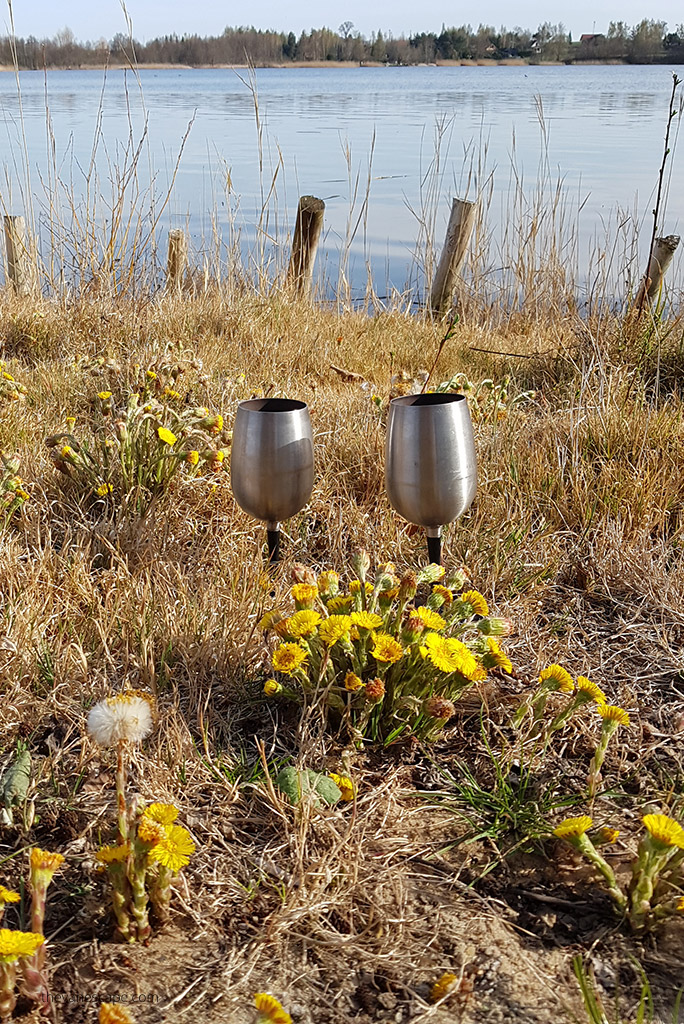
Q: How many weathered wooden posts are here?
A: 5